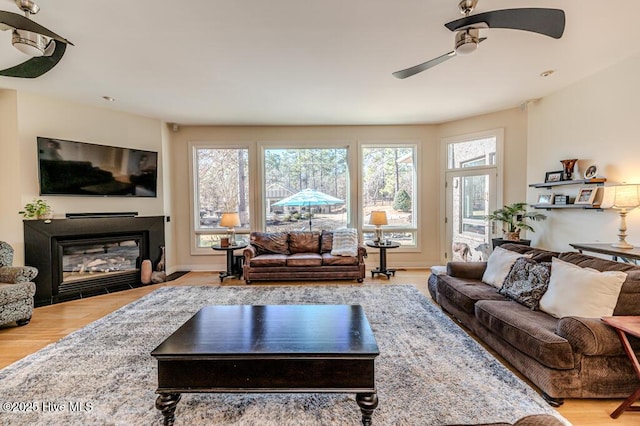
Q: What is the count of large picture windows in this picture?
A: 3